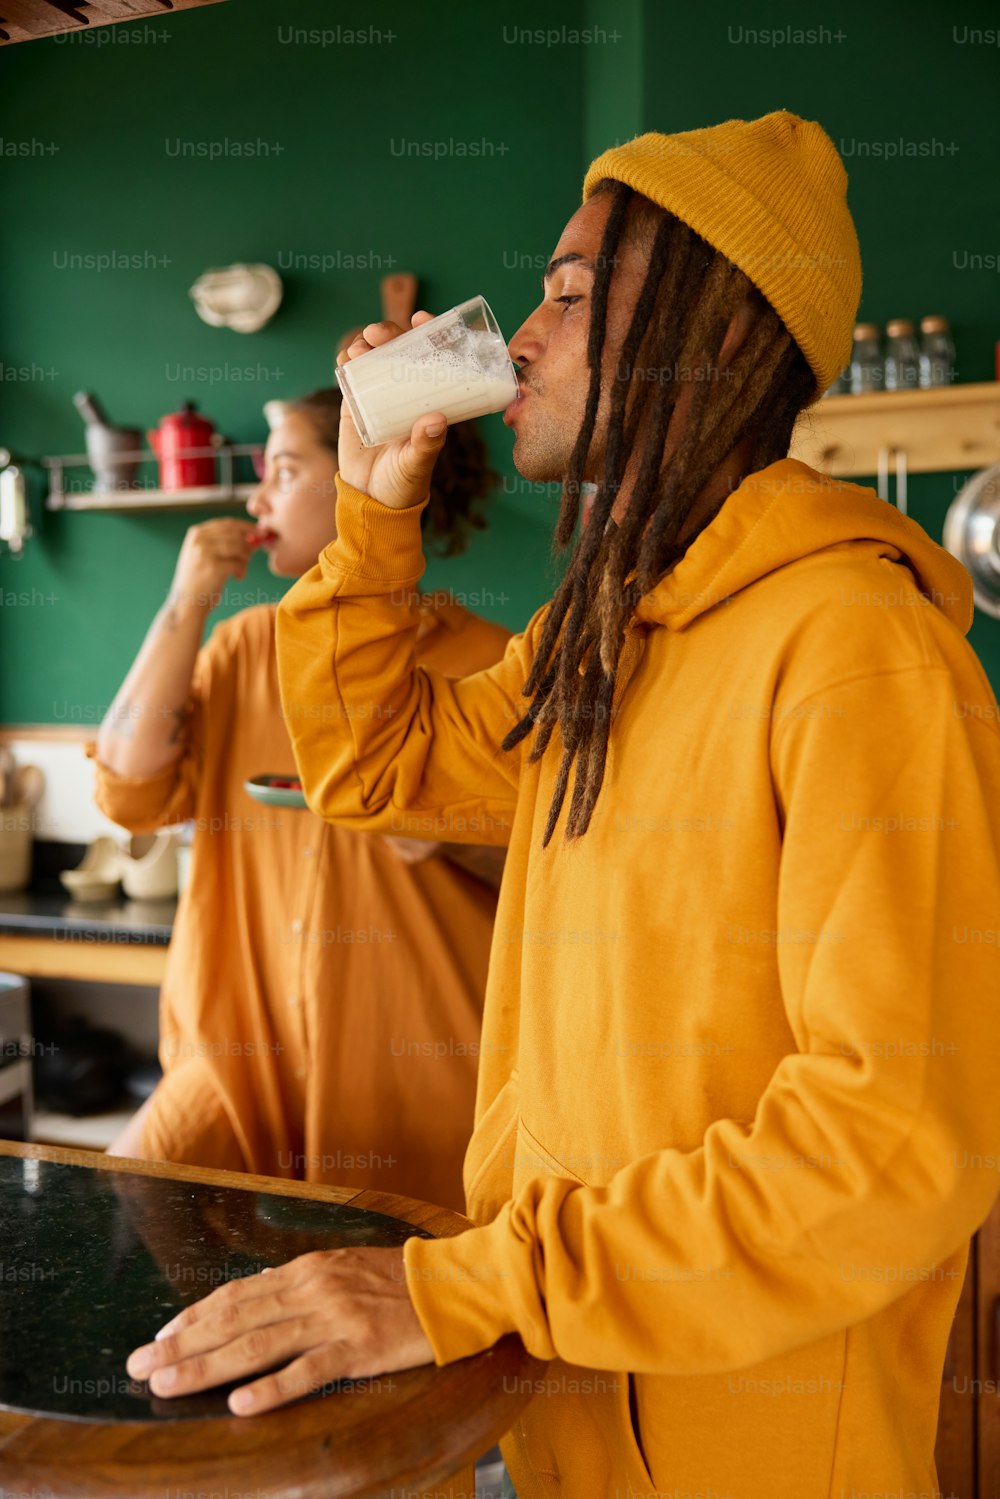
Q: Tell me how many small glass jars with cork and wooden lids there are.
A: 3